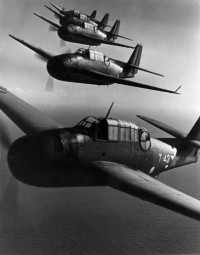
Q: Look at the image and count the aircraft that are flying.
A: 5